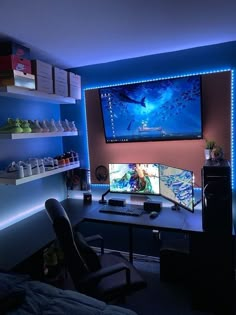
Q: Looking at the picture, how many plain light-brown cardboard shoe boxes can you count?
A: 6